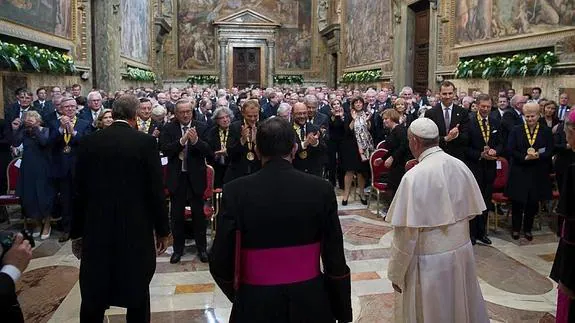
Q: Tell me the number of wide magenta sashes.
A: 1